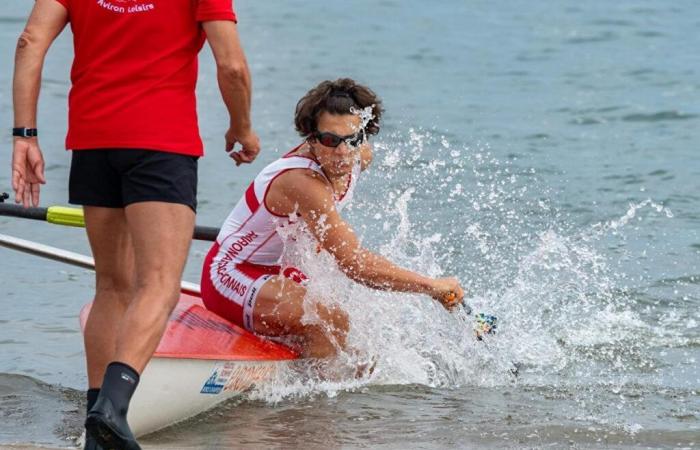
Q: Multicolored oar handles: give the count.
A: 1